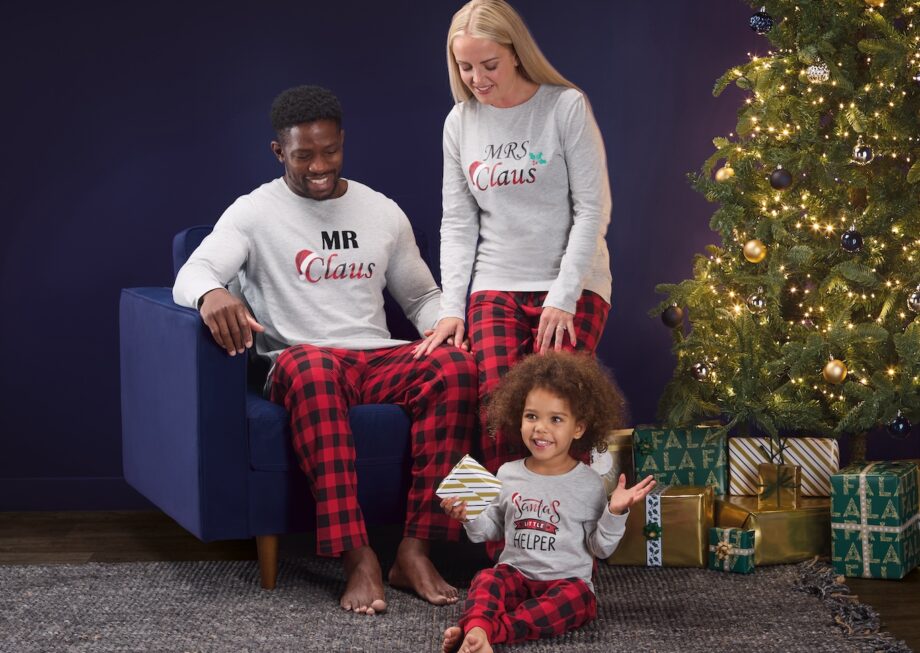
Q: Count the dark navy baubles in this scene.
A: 5